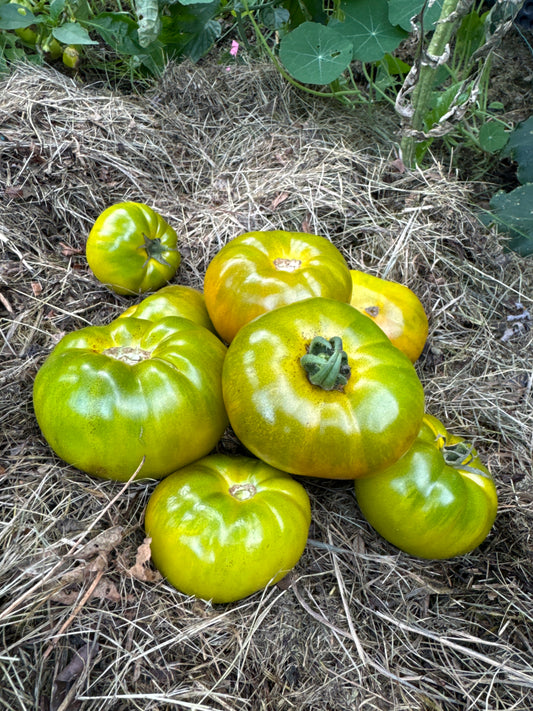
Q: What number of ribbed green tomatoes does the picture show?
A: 8